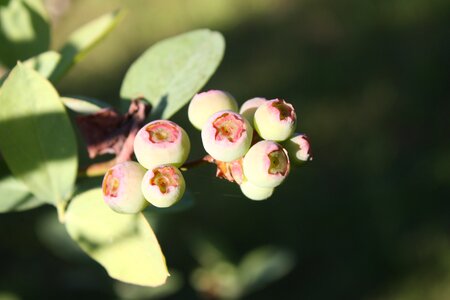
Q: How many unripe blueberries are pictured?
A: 10